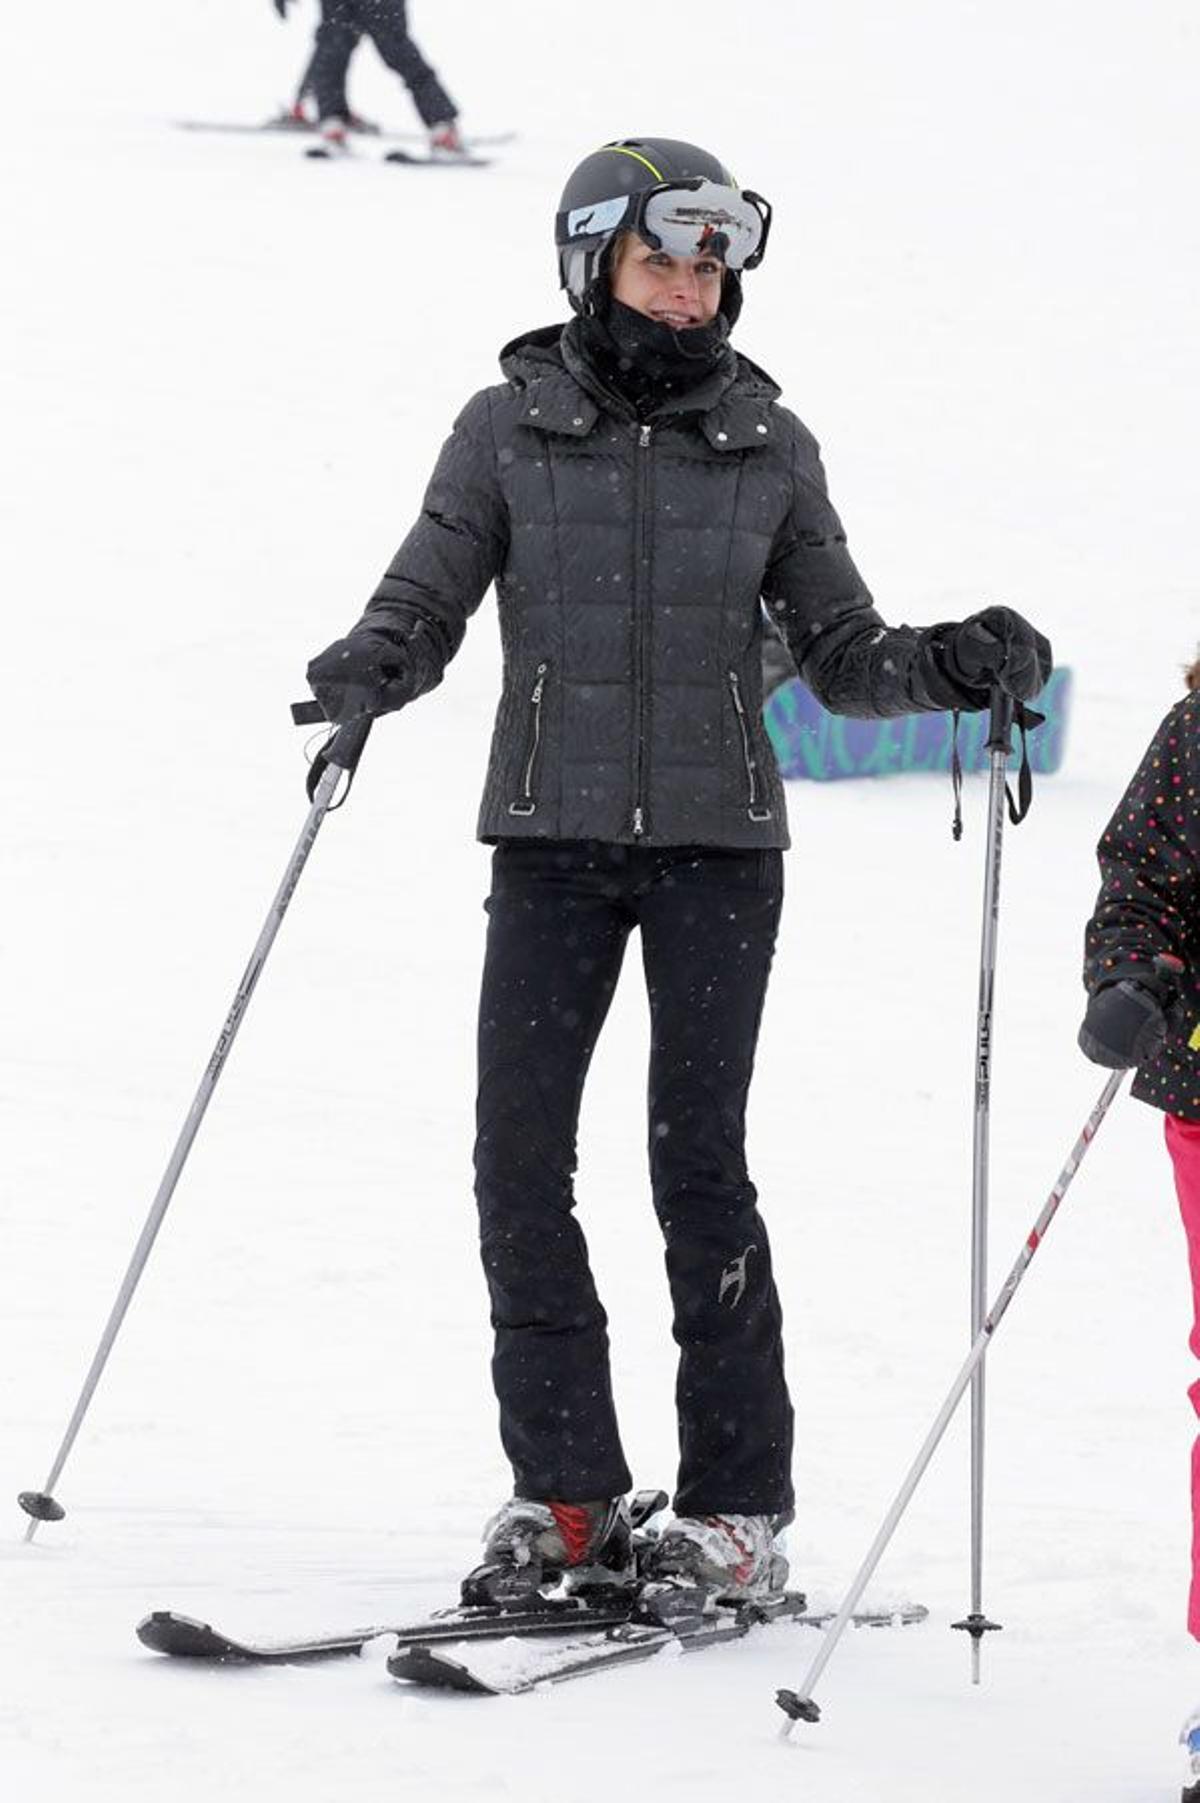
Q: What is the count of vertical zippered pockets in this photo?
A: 2